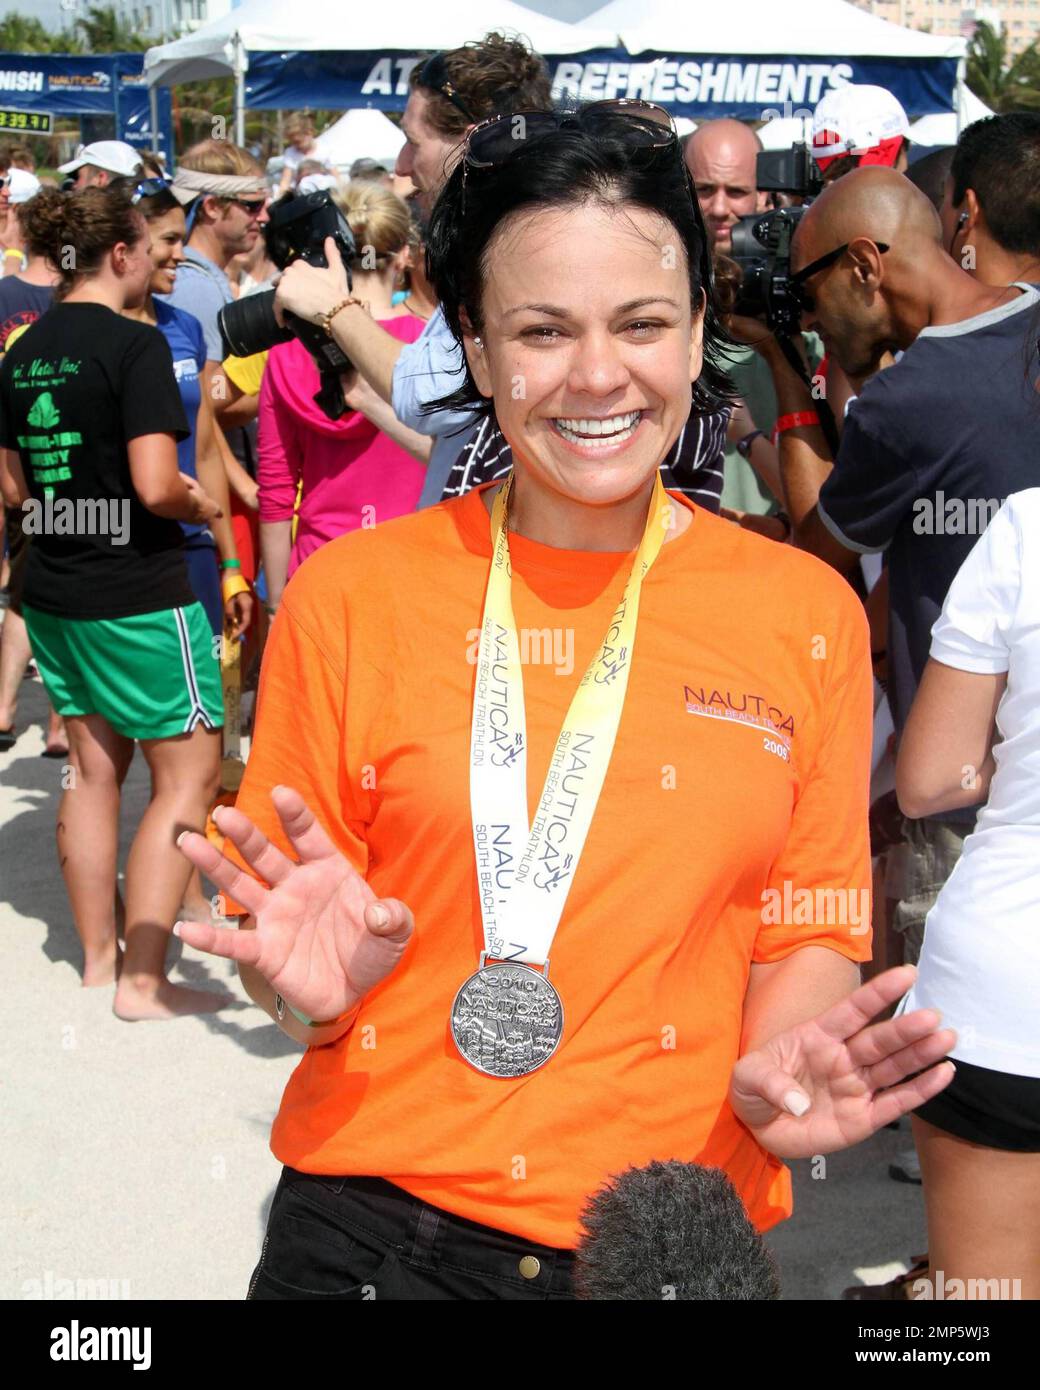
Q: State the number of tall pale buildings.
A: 2